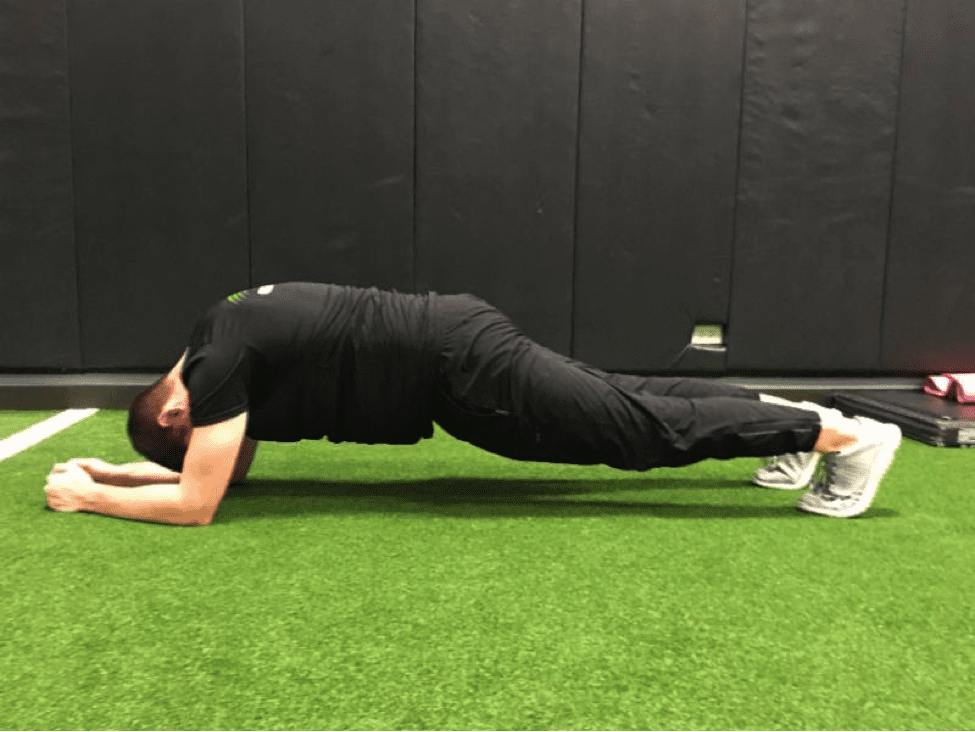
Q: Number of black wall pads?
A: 7